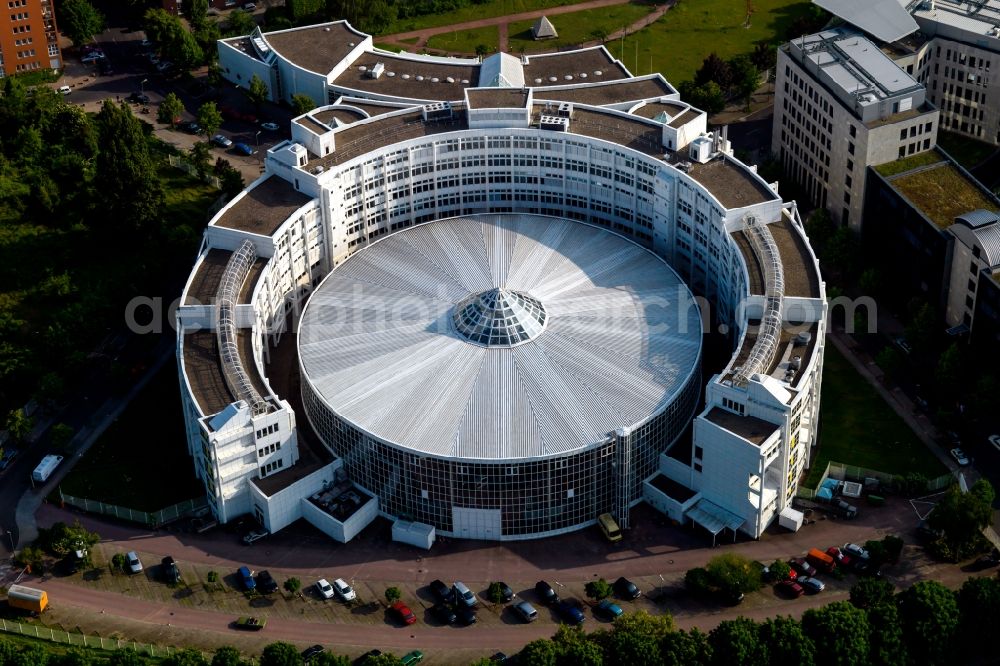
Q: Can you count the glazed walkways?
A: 2